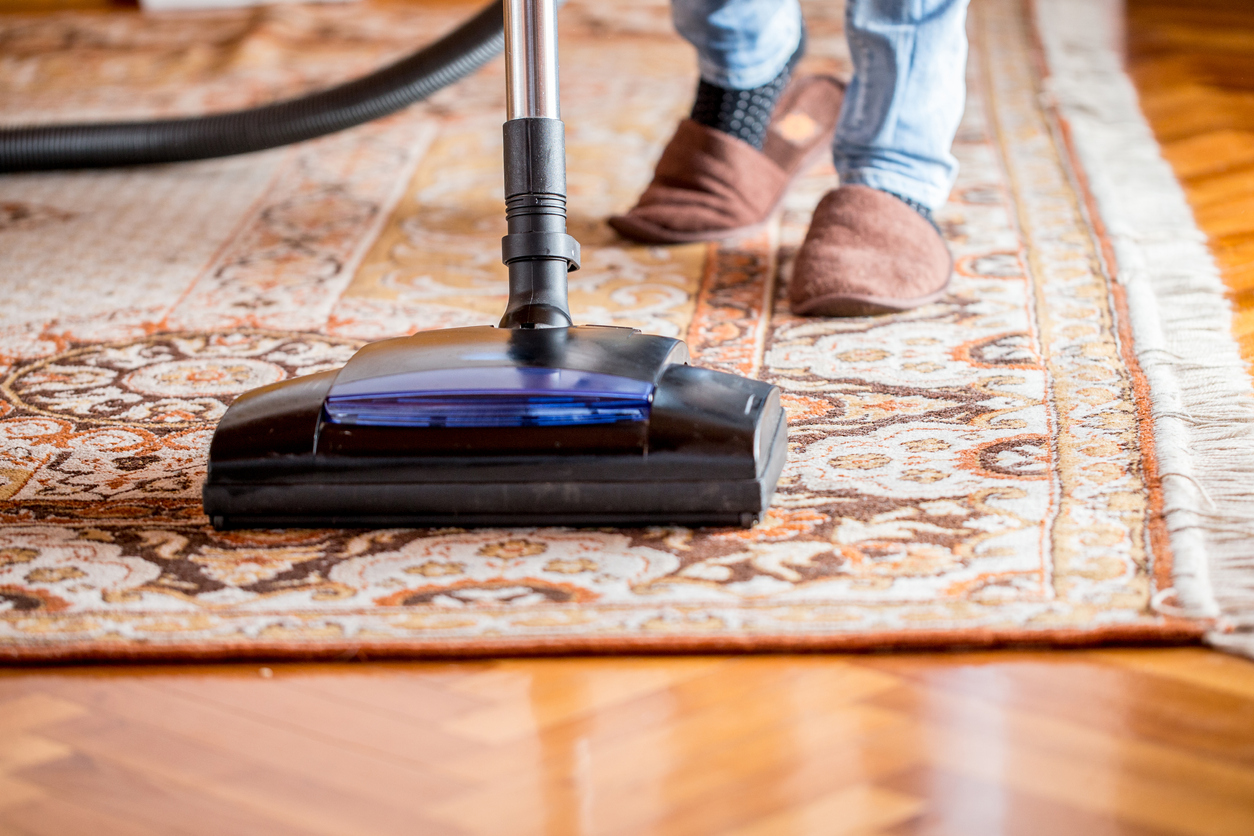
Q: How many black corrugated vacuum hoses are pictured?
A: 1